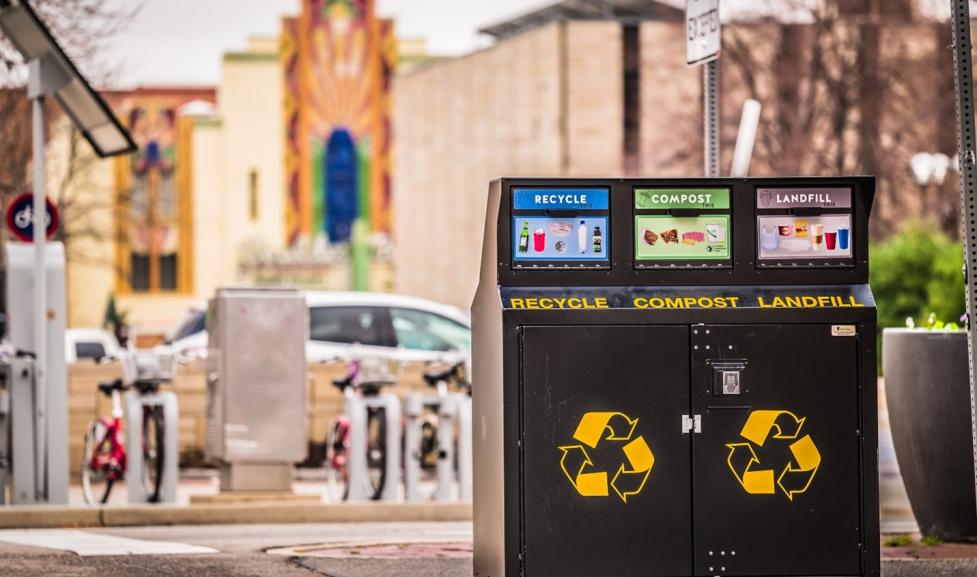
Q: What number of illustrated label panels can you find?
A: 3